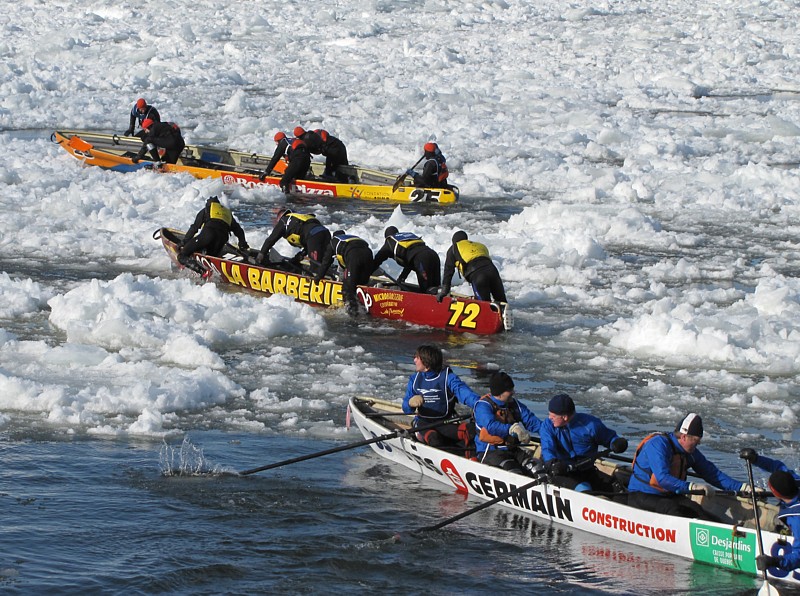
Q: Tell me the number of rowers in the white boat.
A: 5